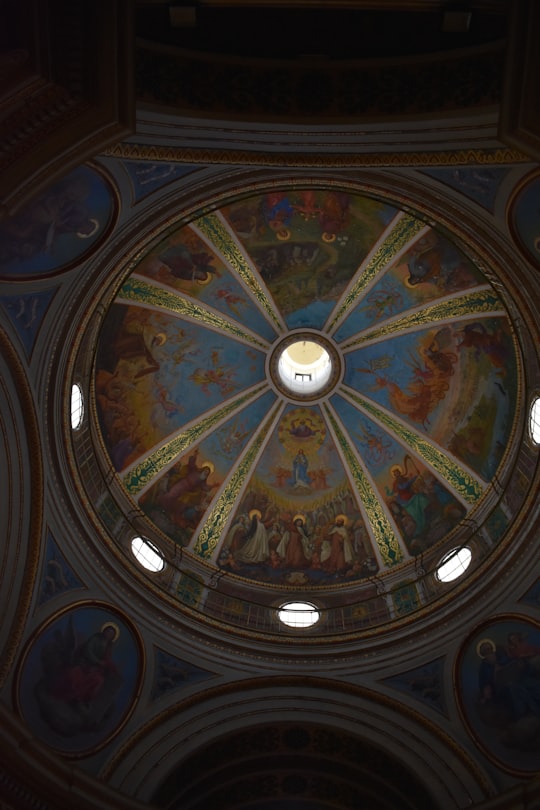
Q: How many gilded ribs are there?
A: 8